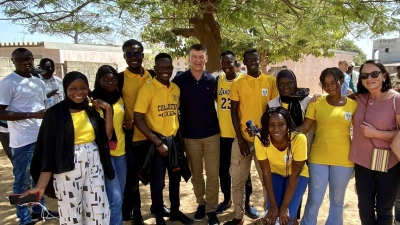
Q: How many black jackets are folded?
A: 1